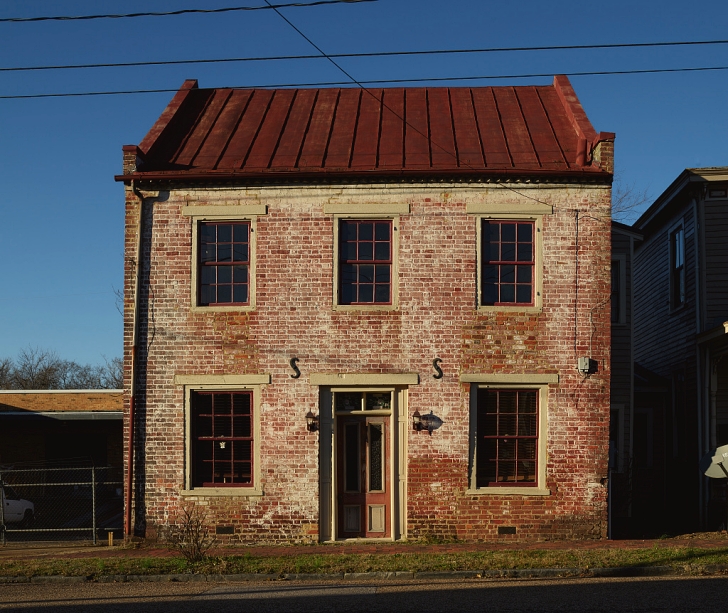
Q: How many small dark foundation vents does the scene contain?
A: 2